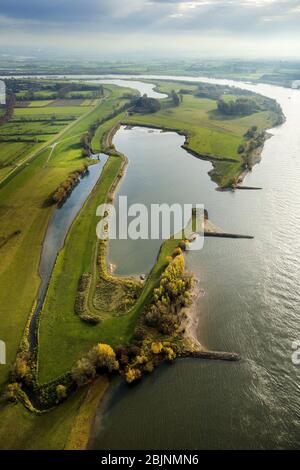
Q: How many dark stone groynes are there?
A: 3